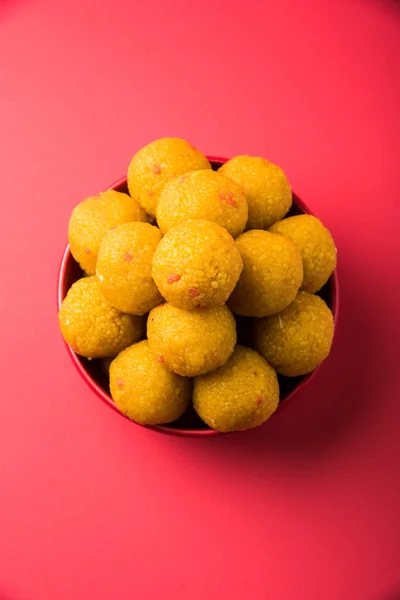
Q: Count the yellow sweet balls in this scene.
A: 13